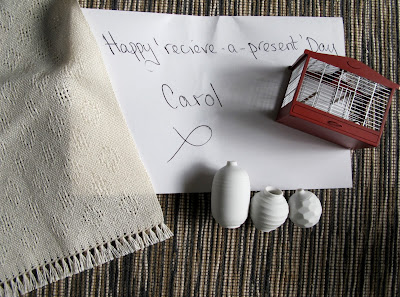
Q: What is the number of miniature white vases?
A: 3